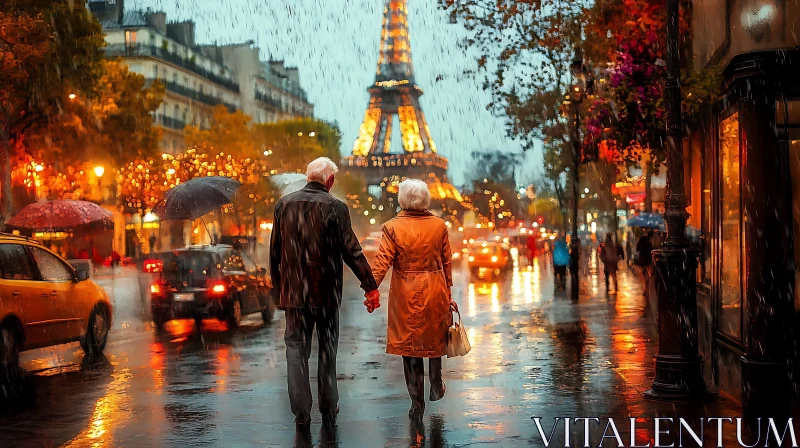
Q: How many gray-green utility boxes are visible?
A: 0